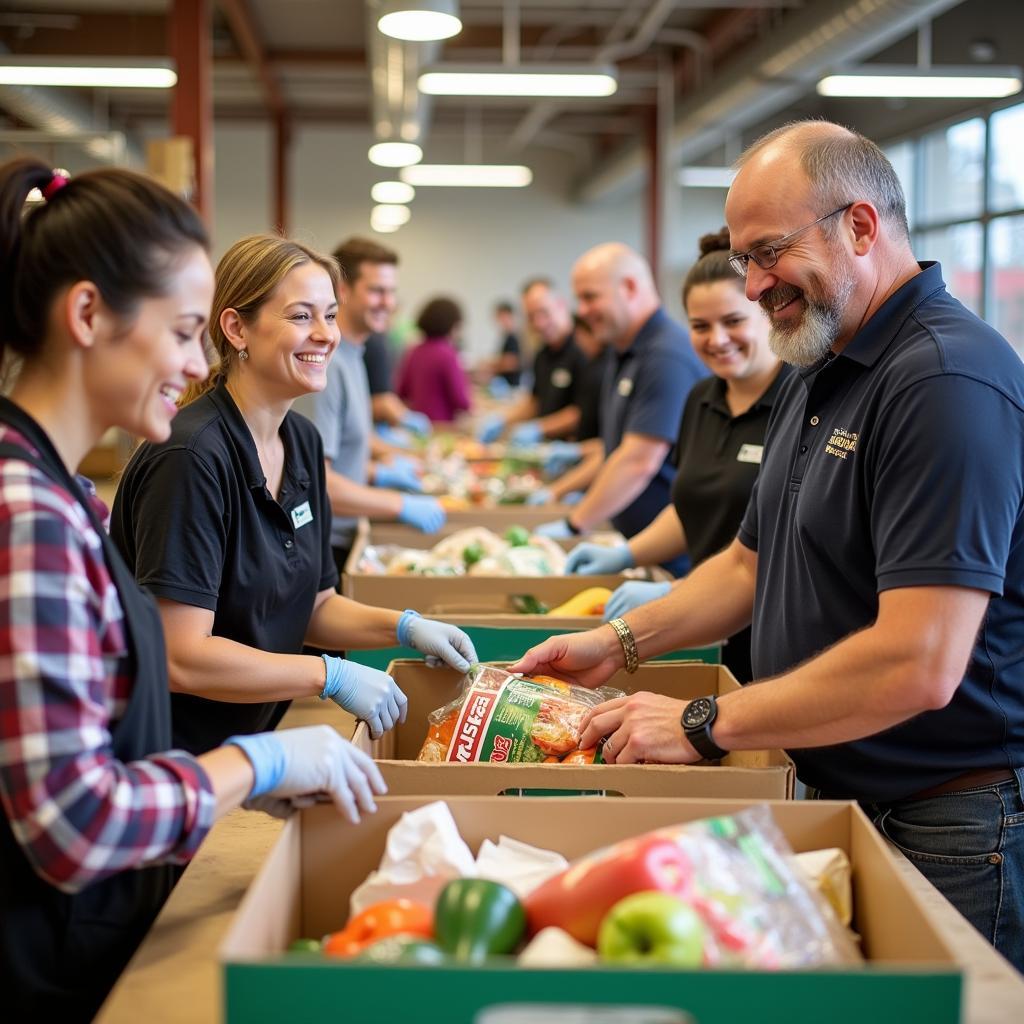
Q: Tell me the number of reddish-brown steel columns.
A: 3